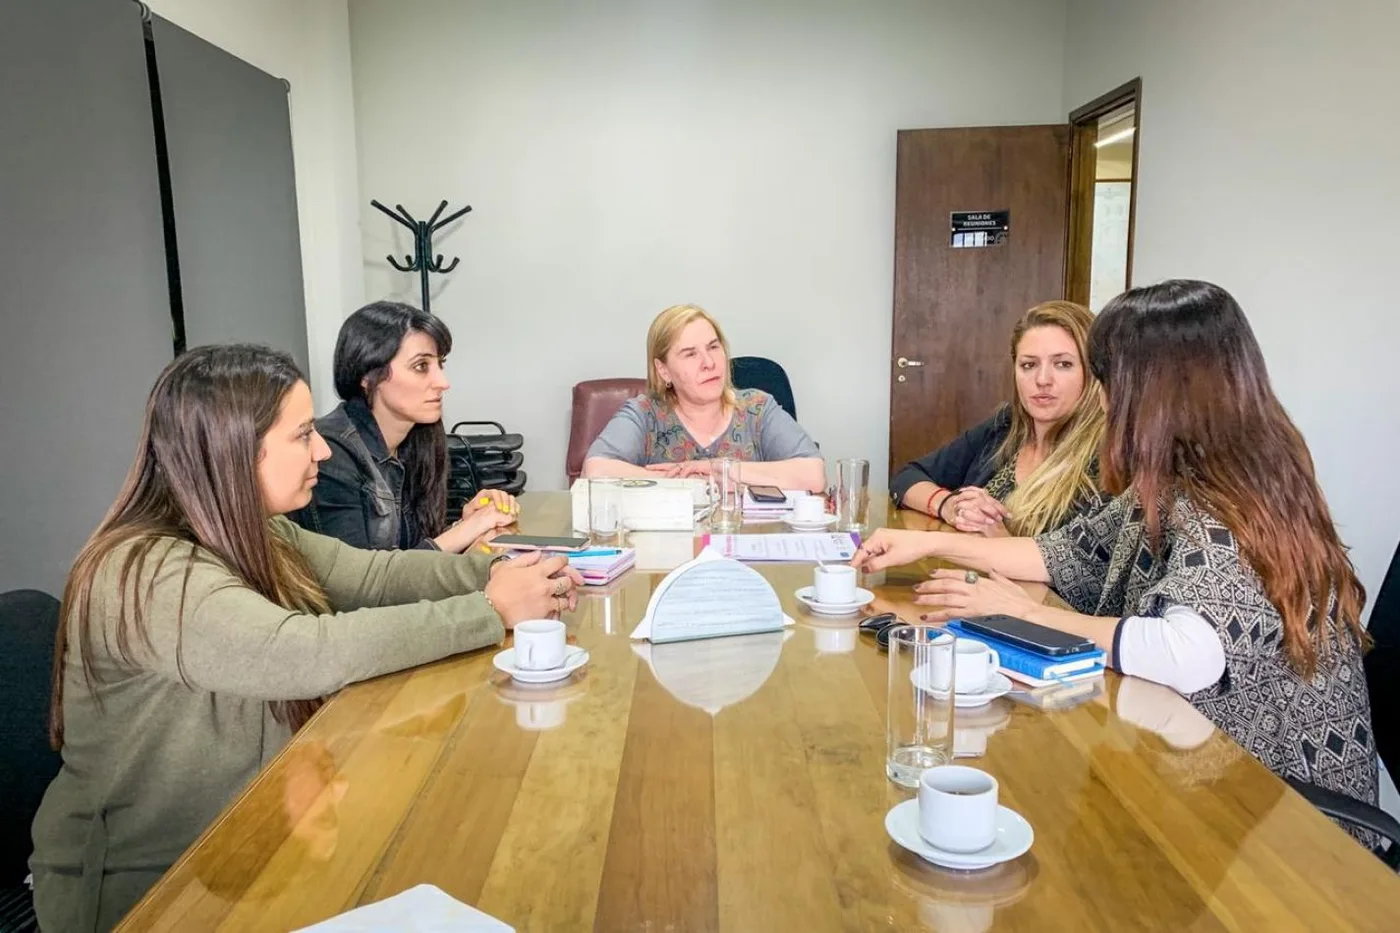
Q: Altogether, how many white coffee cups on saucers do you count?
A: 5